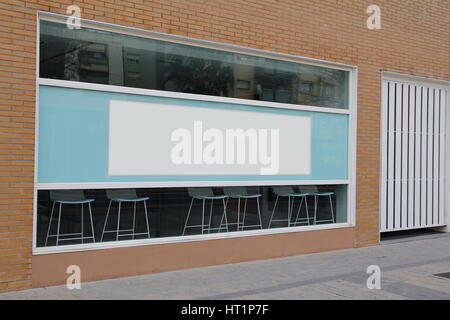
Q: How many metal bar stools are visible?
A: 6